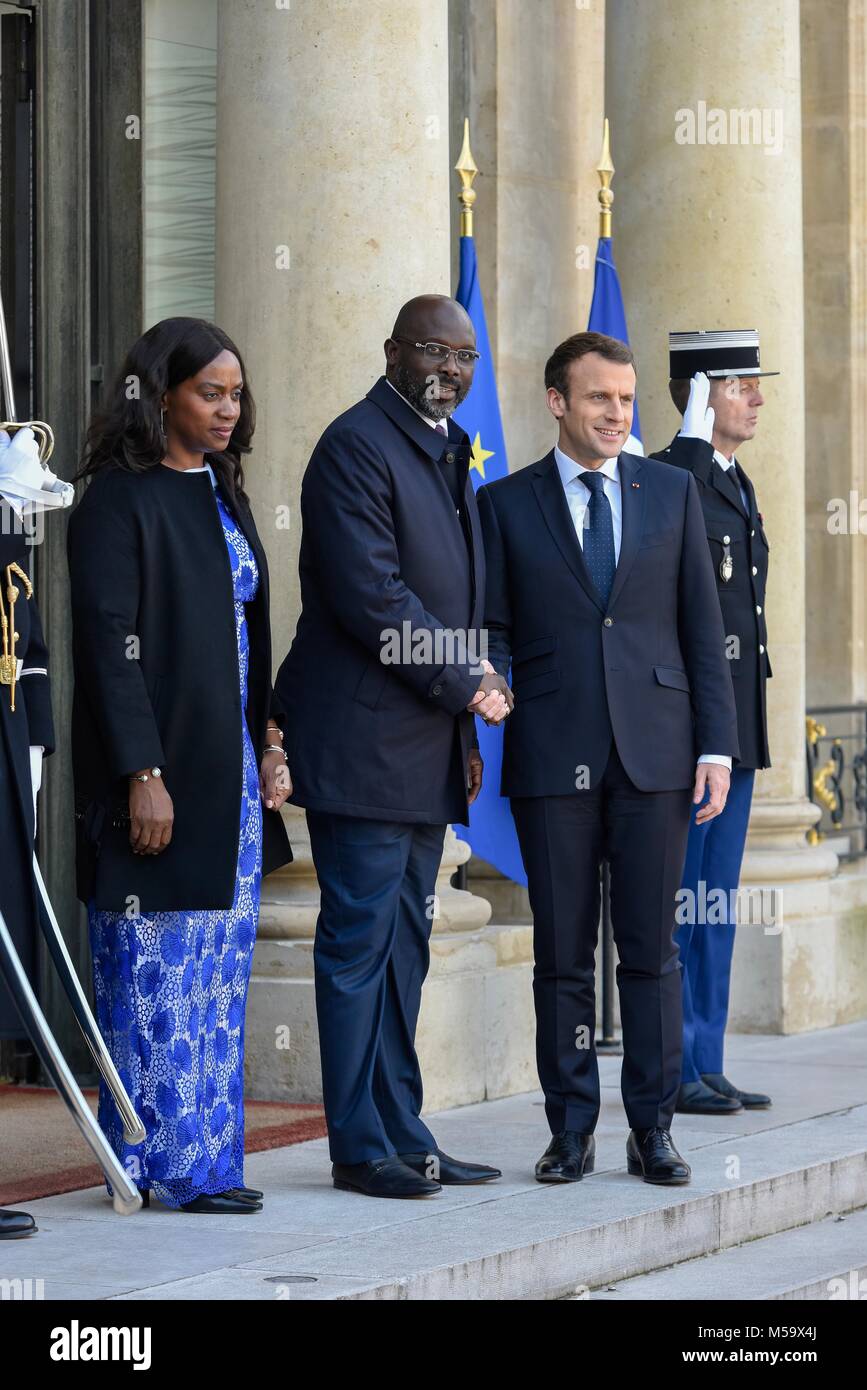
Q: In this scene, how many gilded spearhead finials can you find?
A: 2